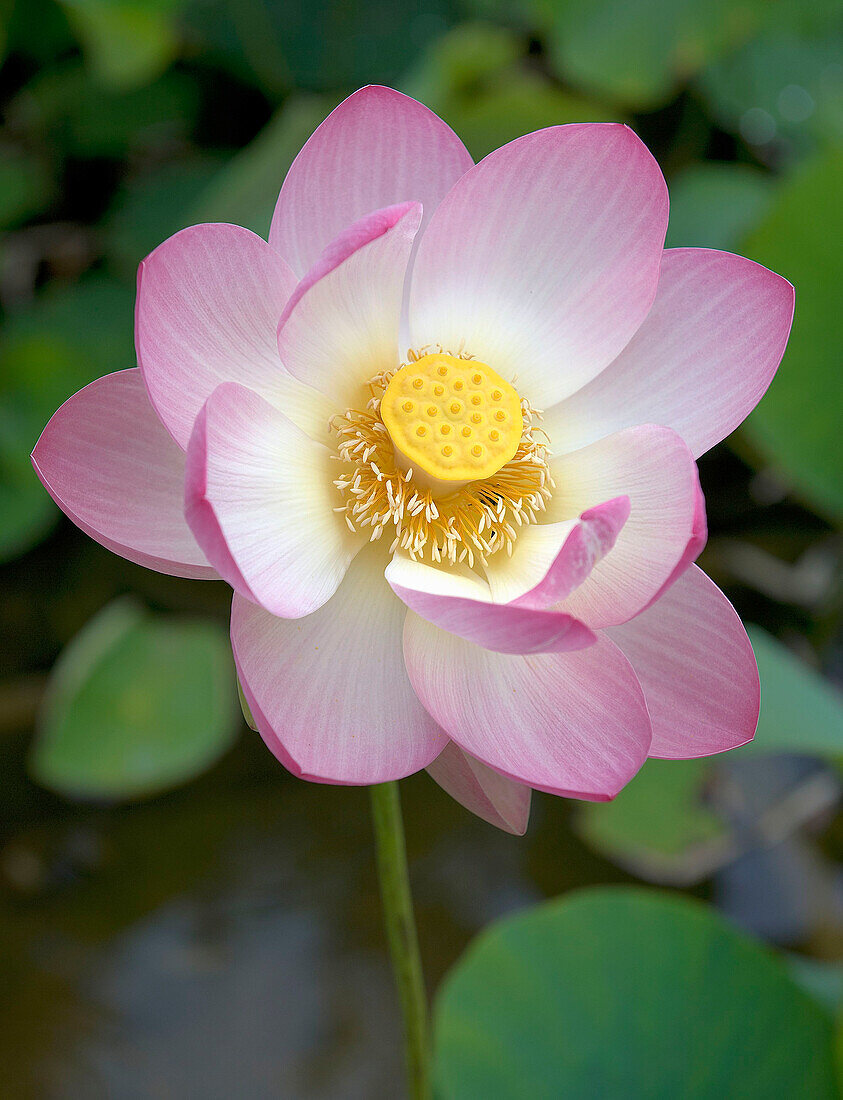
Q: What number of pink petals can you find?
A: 14